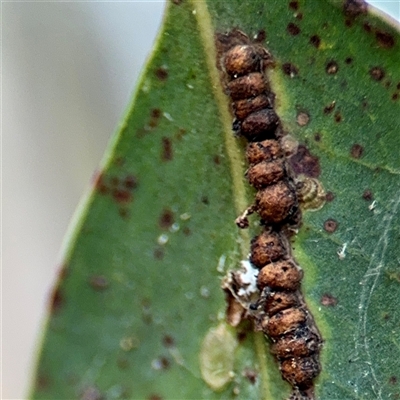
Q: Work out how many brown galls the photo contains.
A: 13